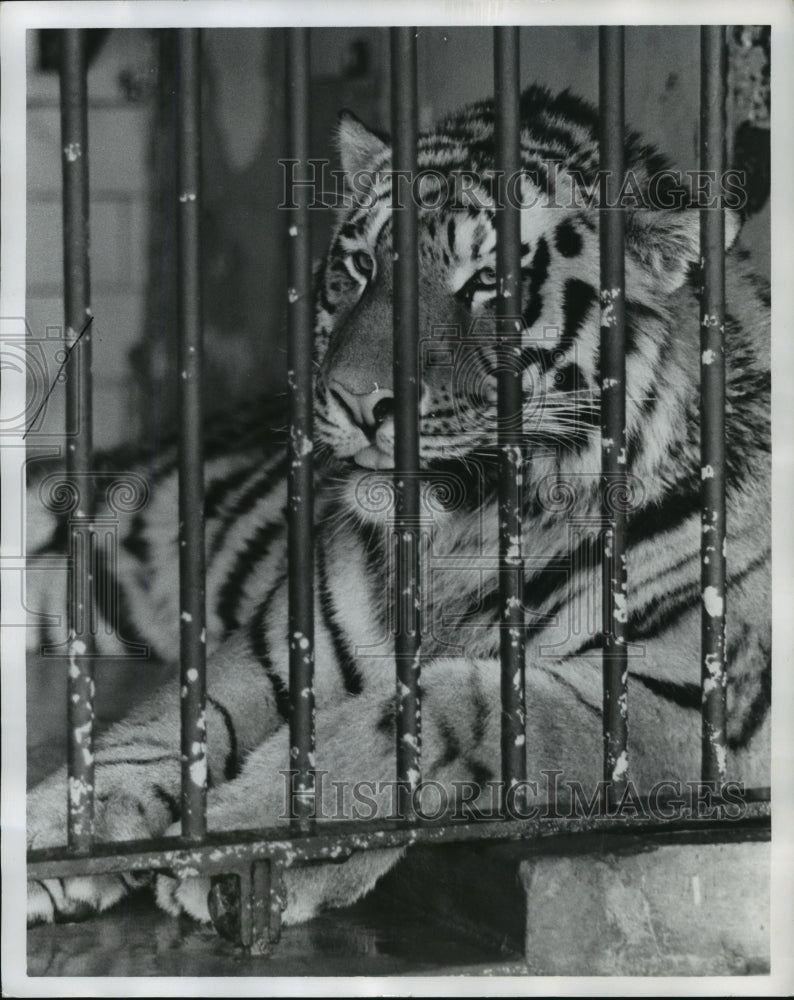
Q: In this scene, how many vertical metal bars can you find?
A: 7